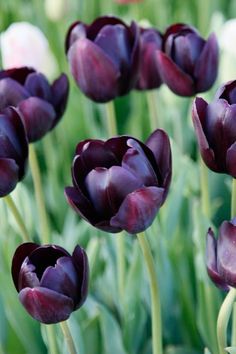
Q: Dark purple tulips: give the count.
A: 9